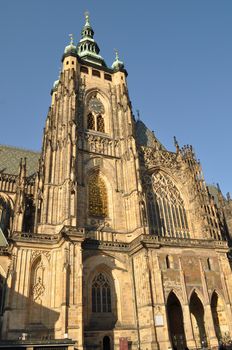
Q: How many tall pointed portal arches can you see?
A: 3